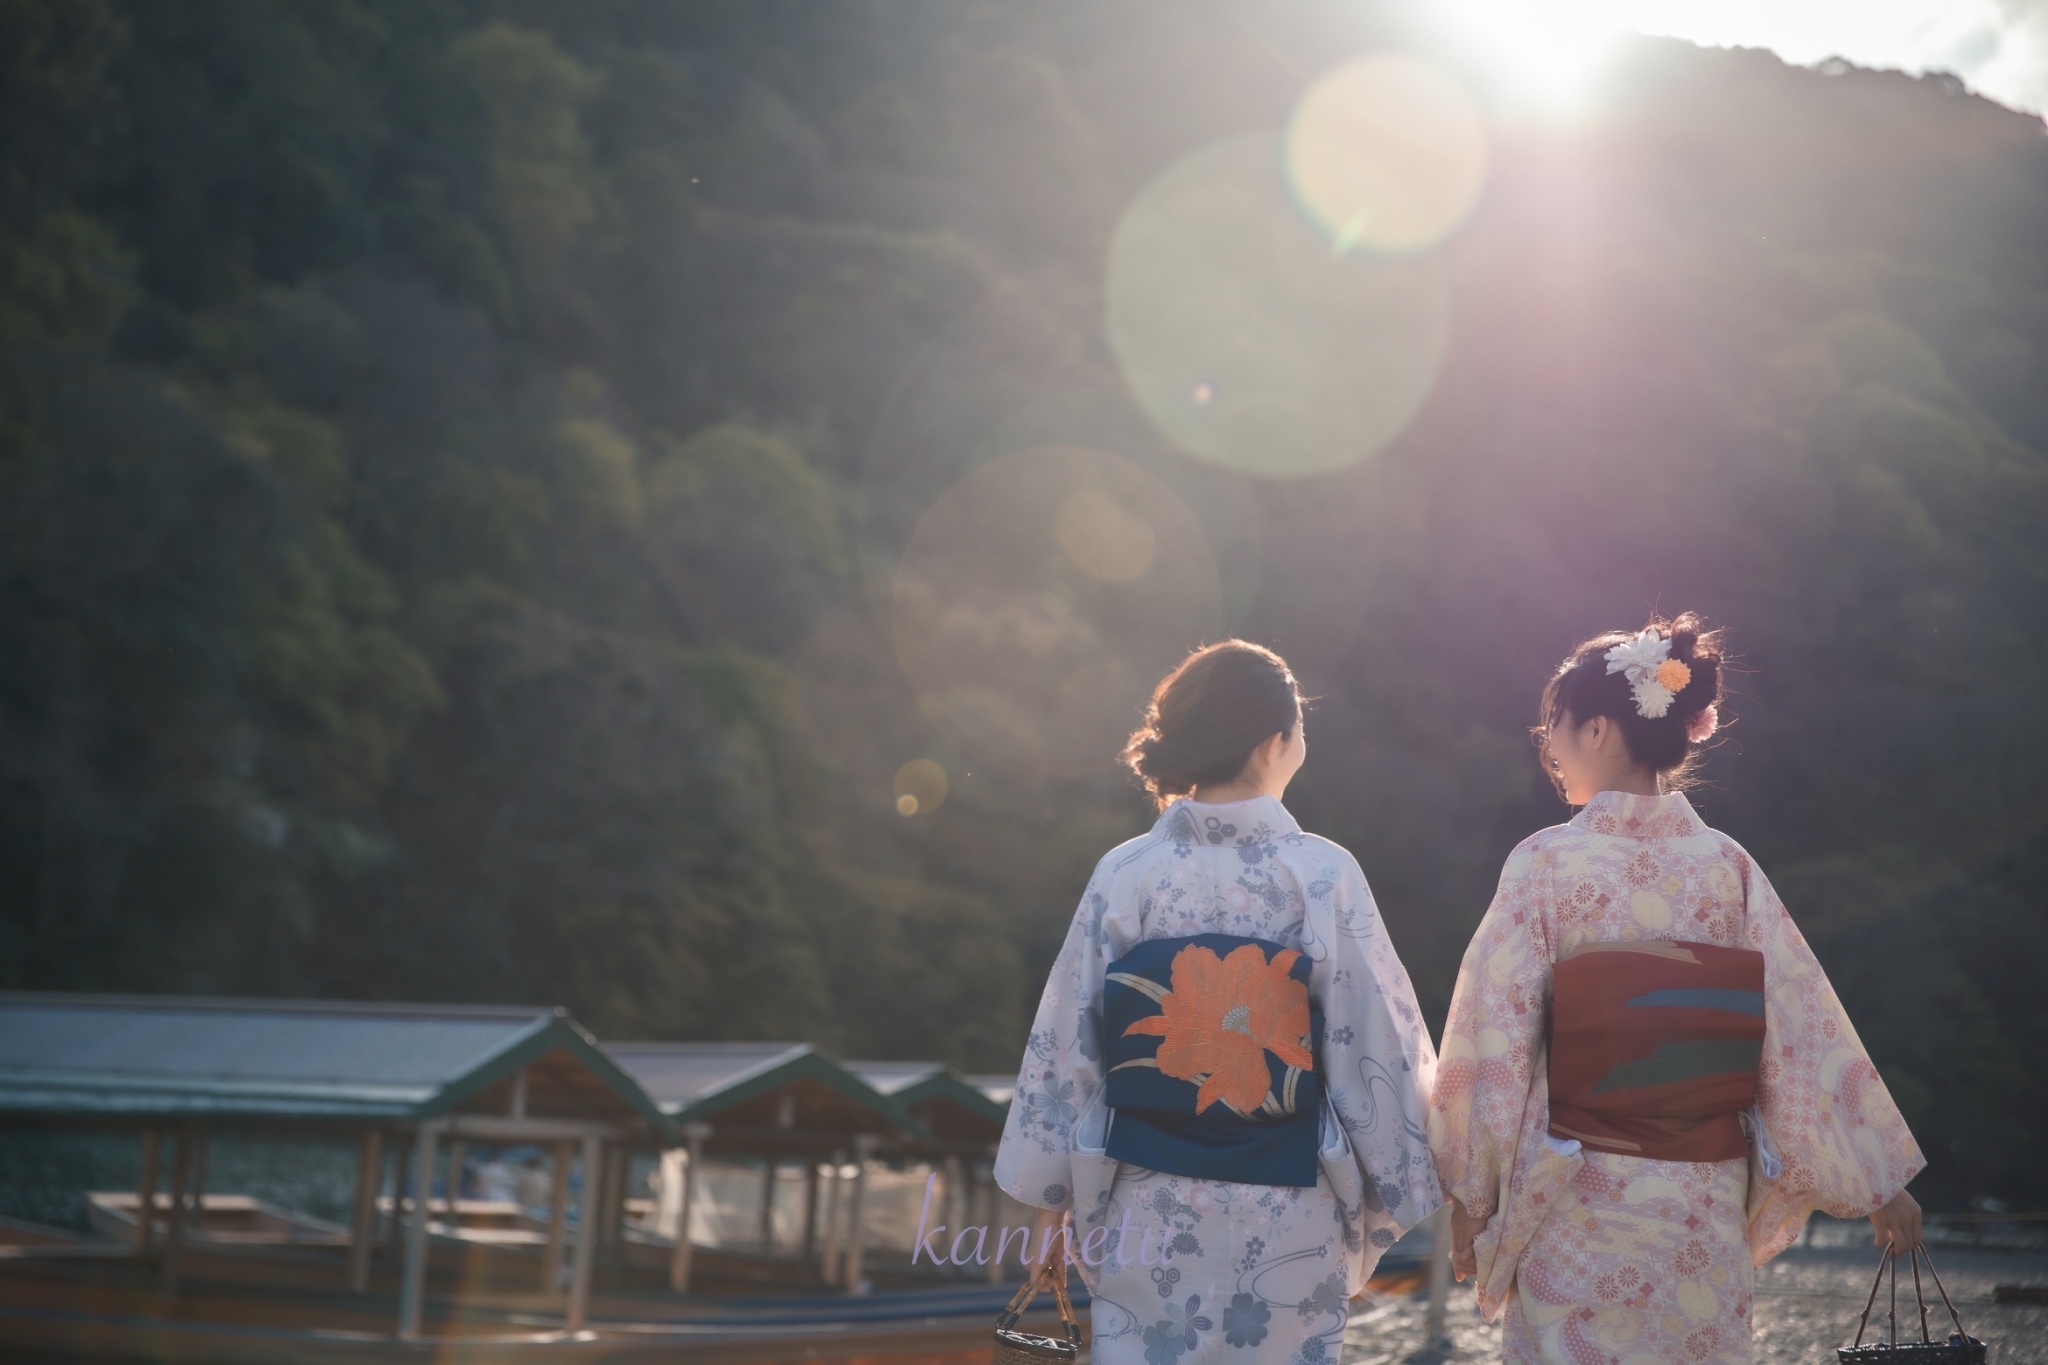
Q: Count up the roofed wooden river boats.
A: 4